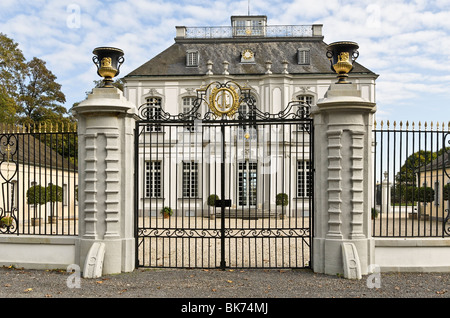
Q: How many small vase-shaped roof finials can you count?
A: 4